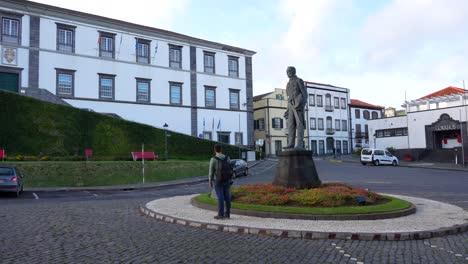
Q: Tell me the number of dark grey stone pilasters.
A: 3